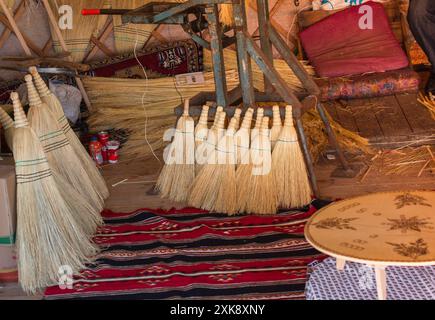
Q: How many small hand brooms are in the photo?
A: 11